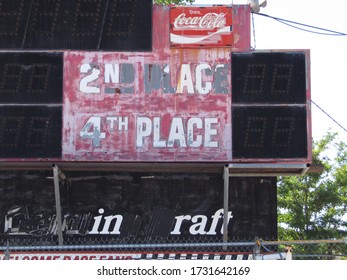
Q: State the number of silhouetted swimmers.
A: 0